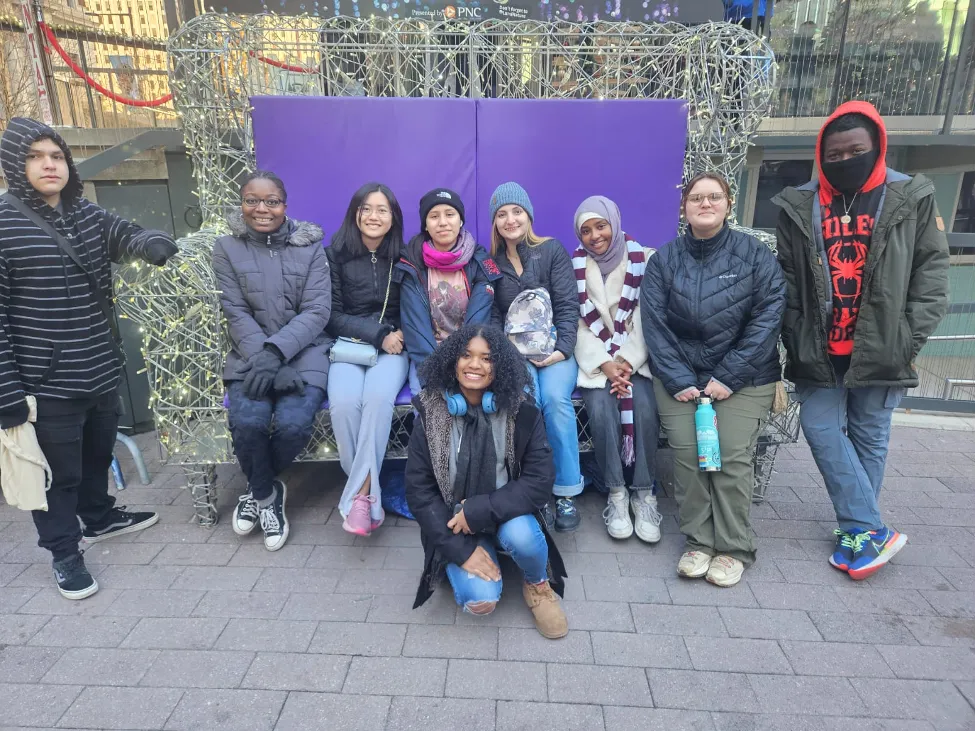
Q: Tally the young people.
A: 9